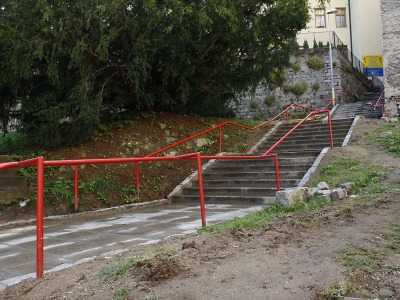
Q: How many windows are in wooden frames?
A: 2